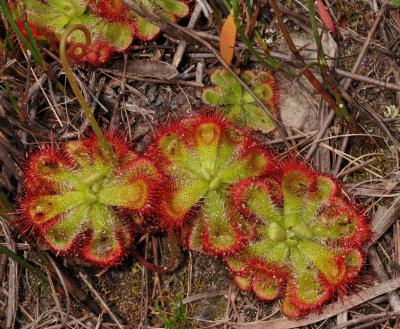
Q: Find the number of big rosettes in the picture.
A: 3